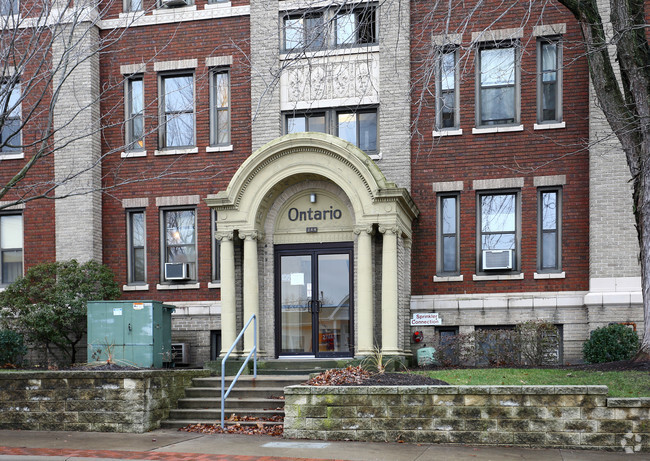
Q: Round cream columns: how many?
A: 4